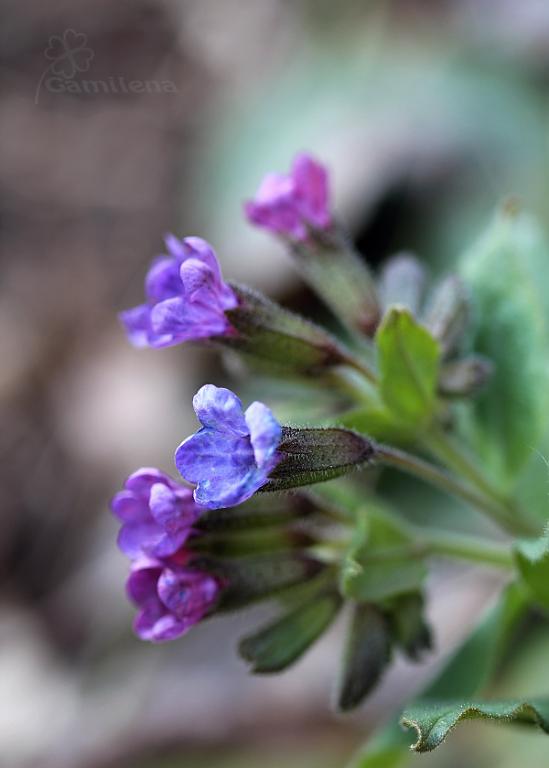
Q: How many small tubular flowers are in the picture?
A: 5